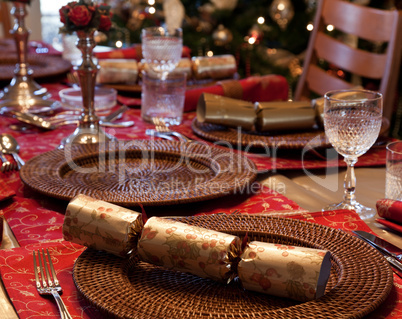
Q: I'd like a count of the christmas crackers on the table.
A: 3